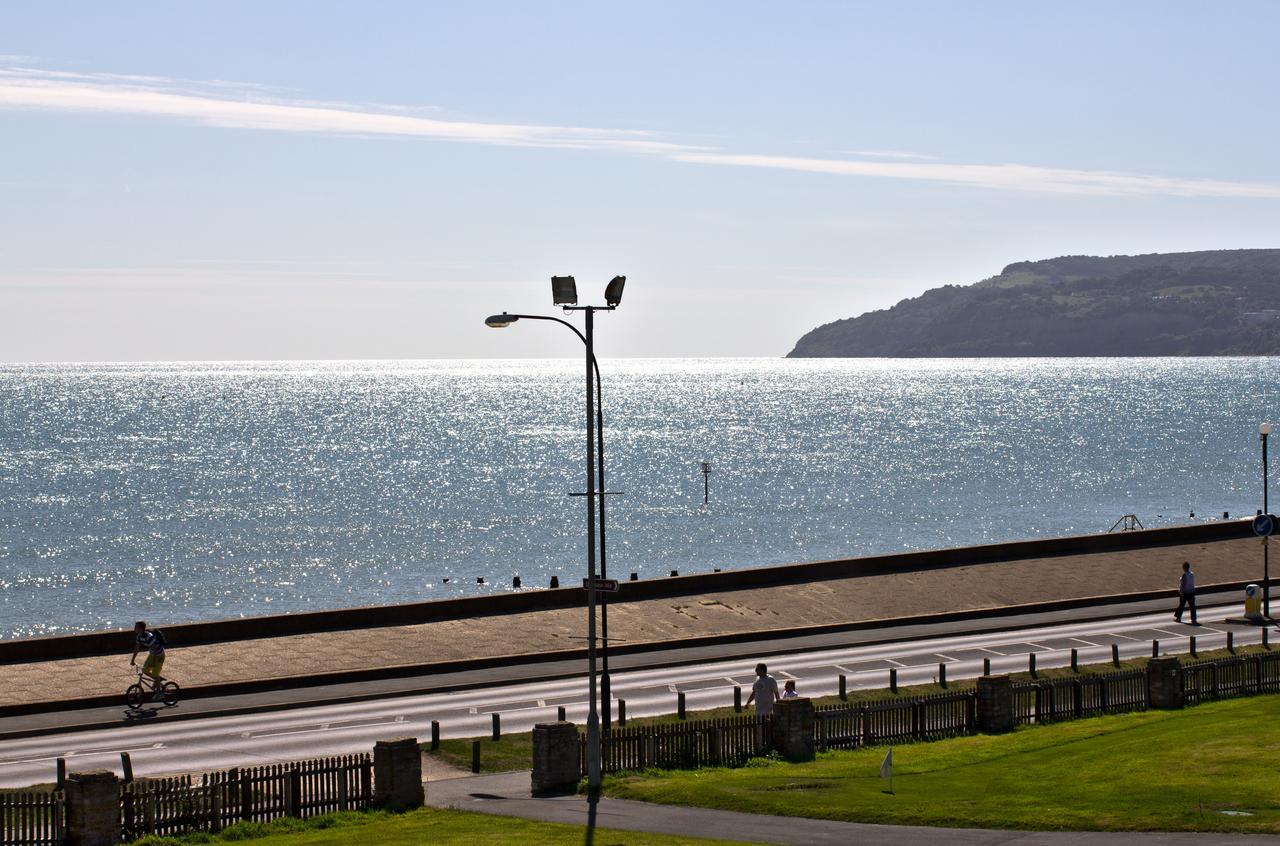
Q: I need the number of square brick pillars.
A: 6